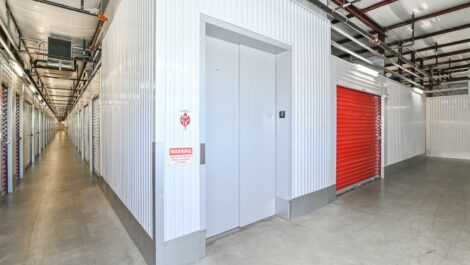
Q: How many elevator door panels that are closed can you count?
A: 2